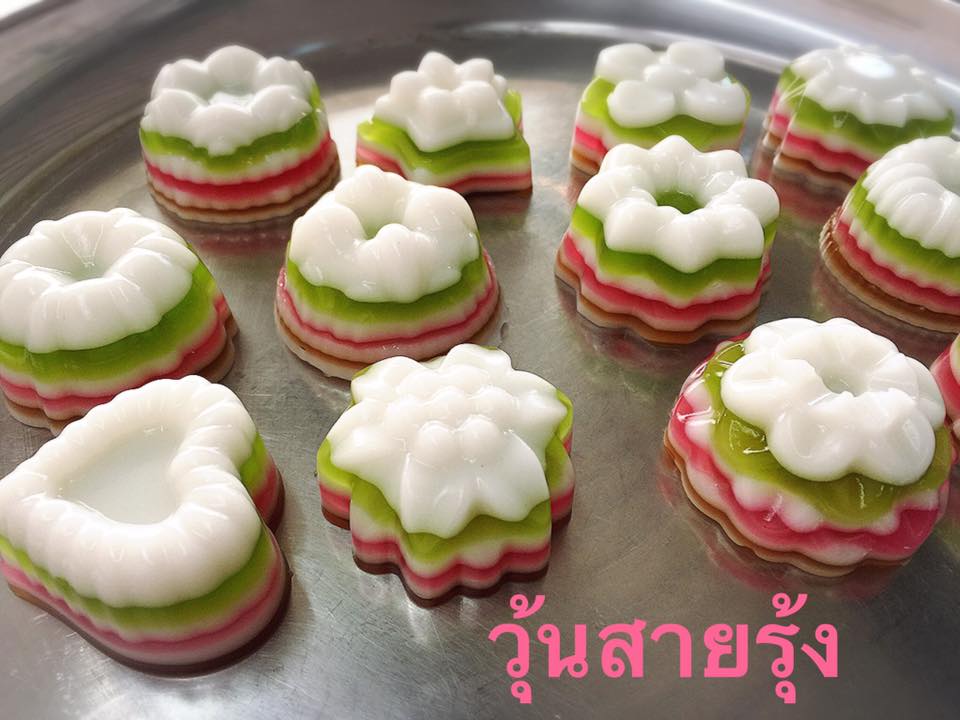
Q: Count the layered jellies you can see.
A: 12